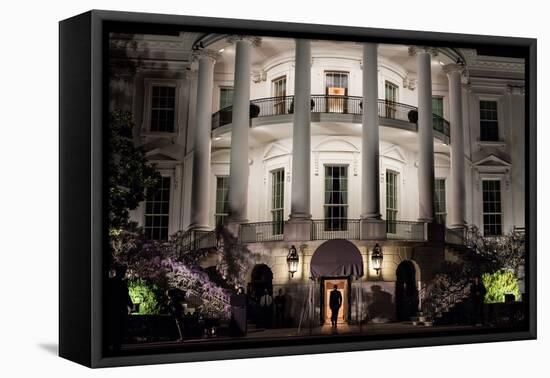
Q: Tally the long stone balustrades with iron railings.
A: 2